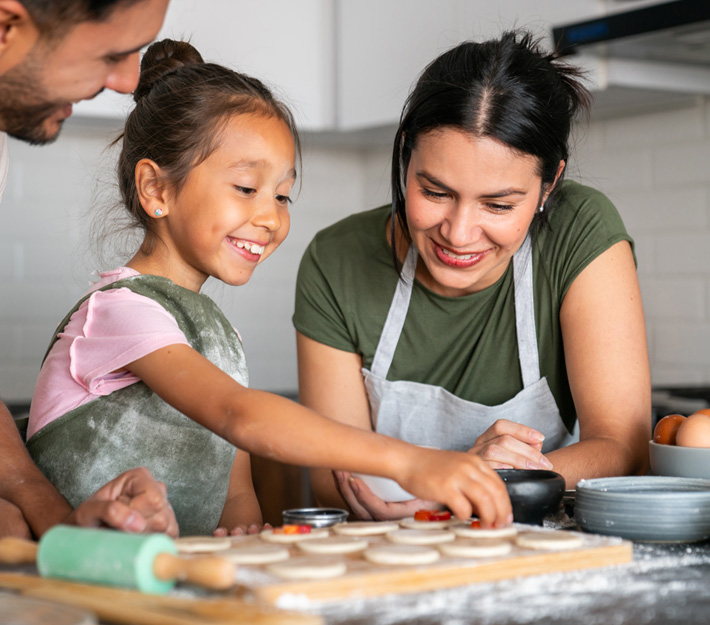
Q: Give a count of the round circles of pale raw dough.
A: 12